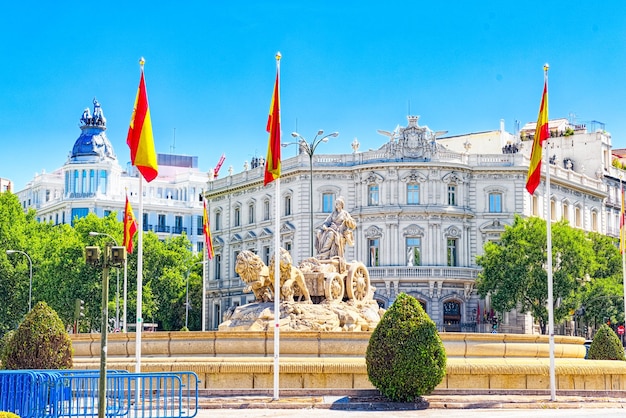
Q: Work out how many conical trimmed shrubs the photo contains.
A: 3